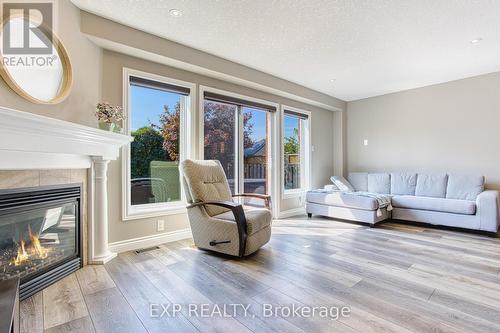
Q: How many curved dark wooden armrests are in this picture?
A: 2